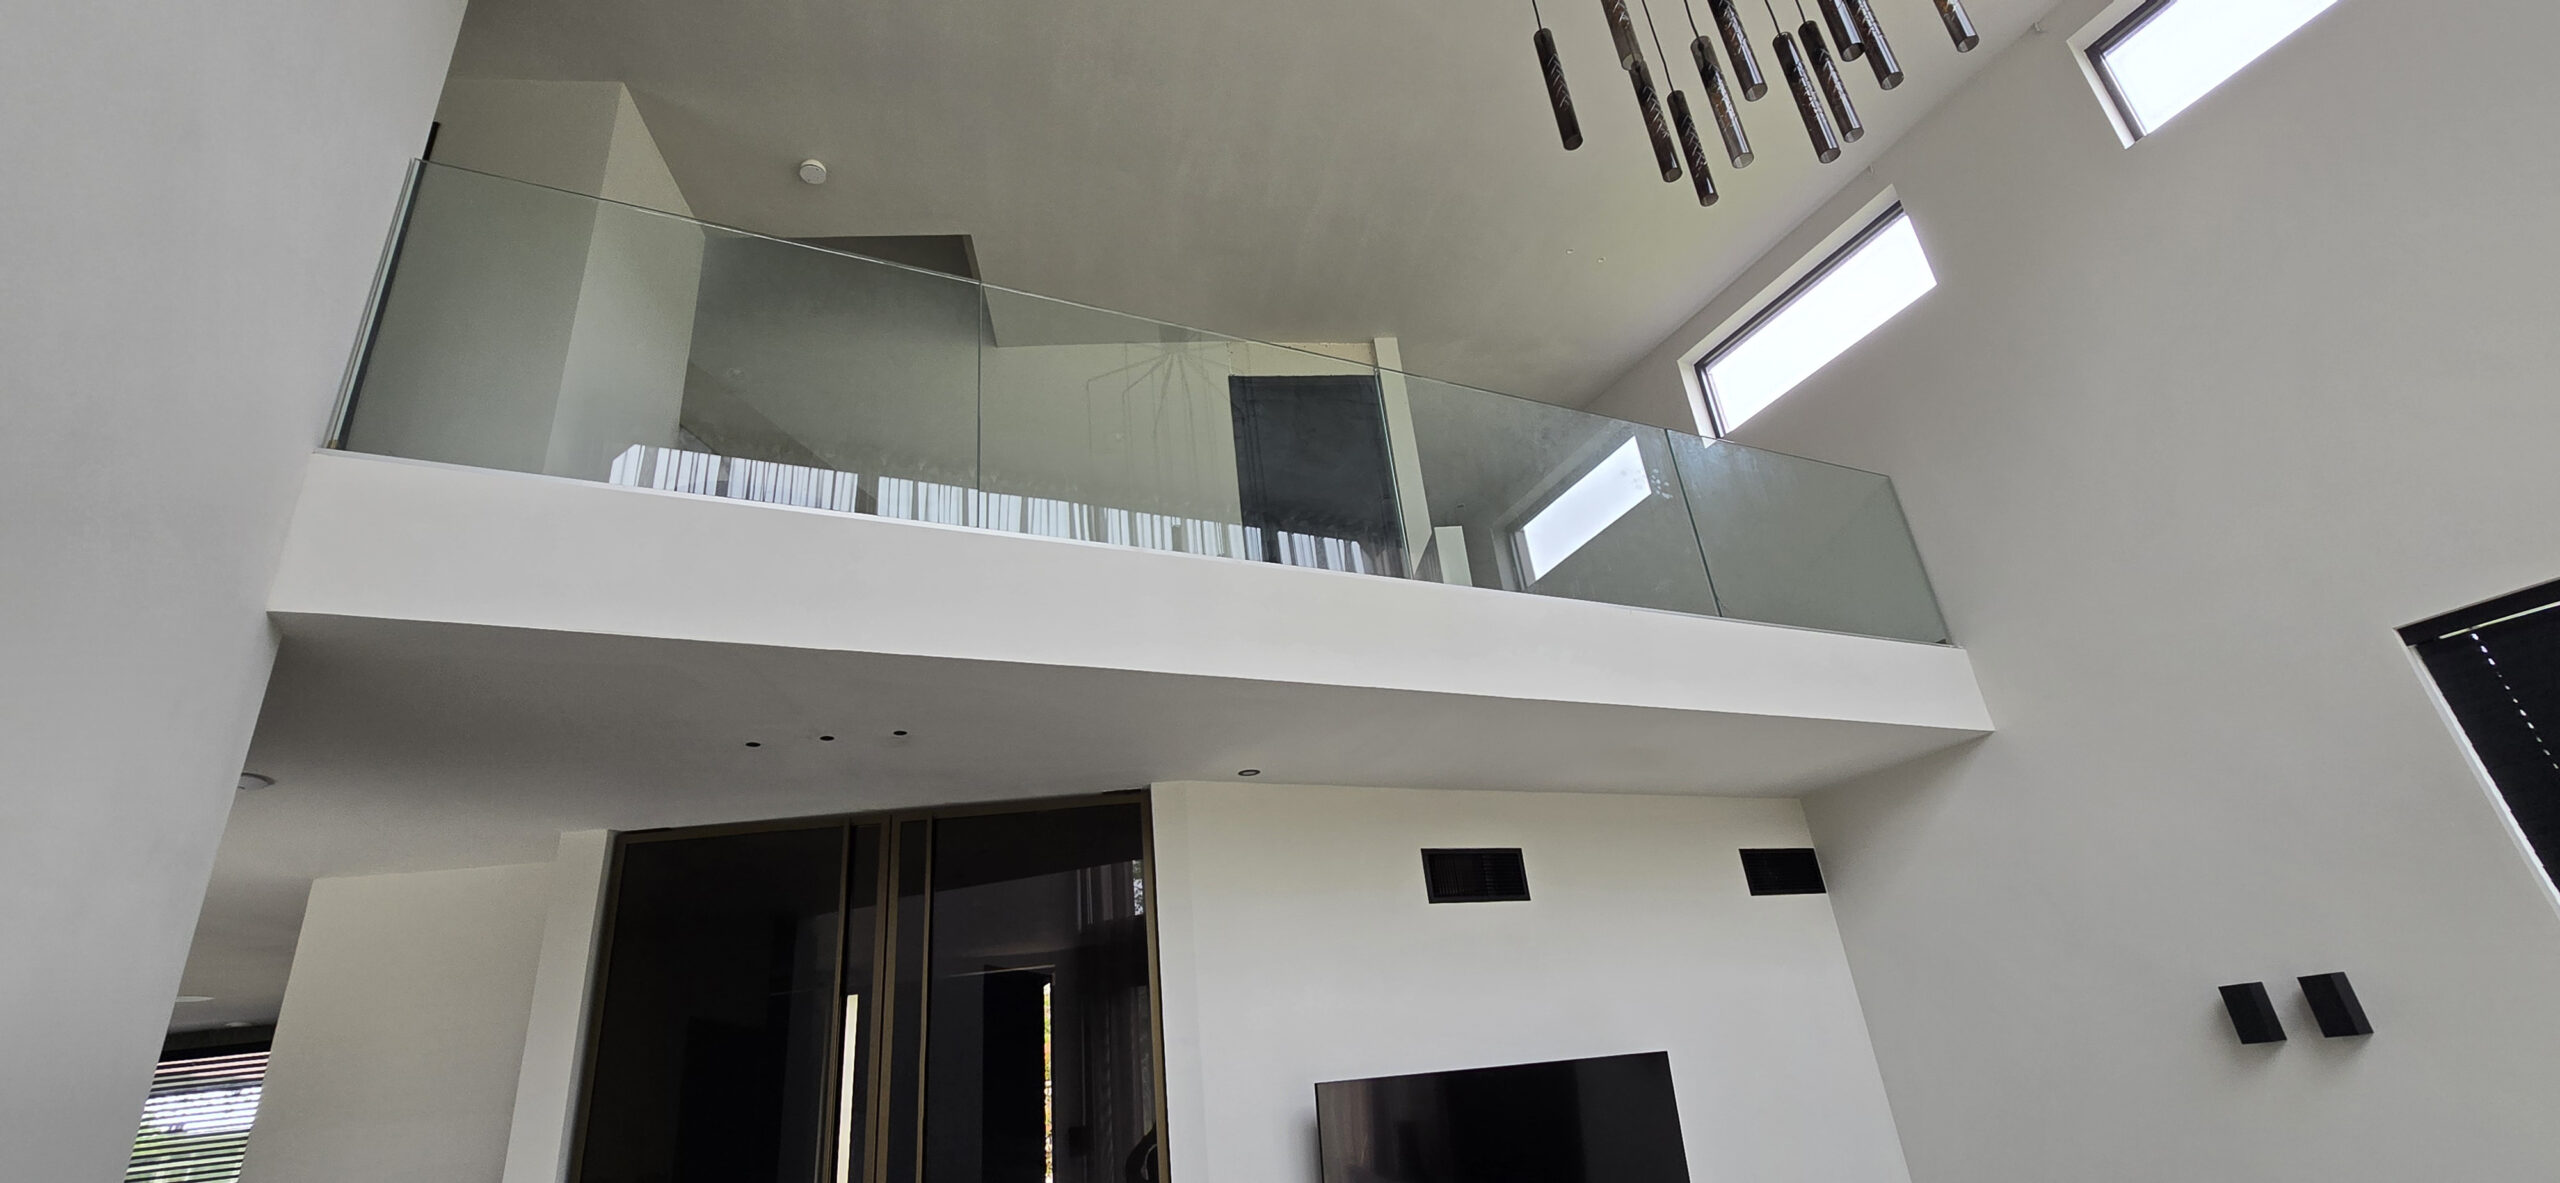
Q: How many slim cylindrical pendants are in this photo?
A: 11